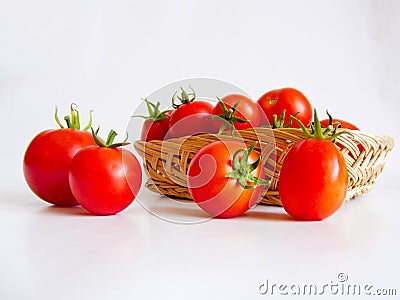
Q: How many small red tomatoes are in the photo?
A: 9